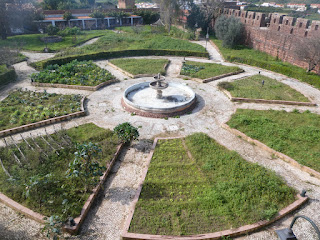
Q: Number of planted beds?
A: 8